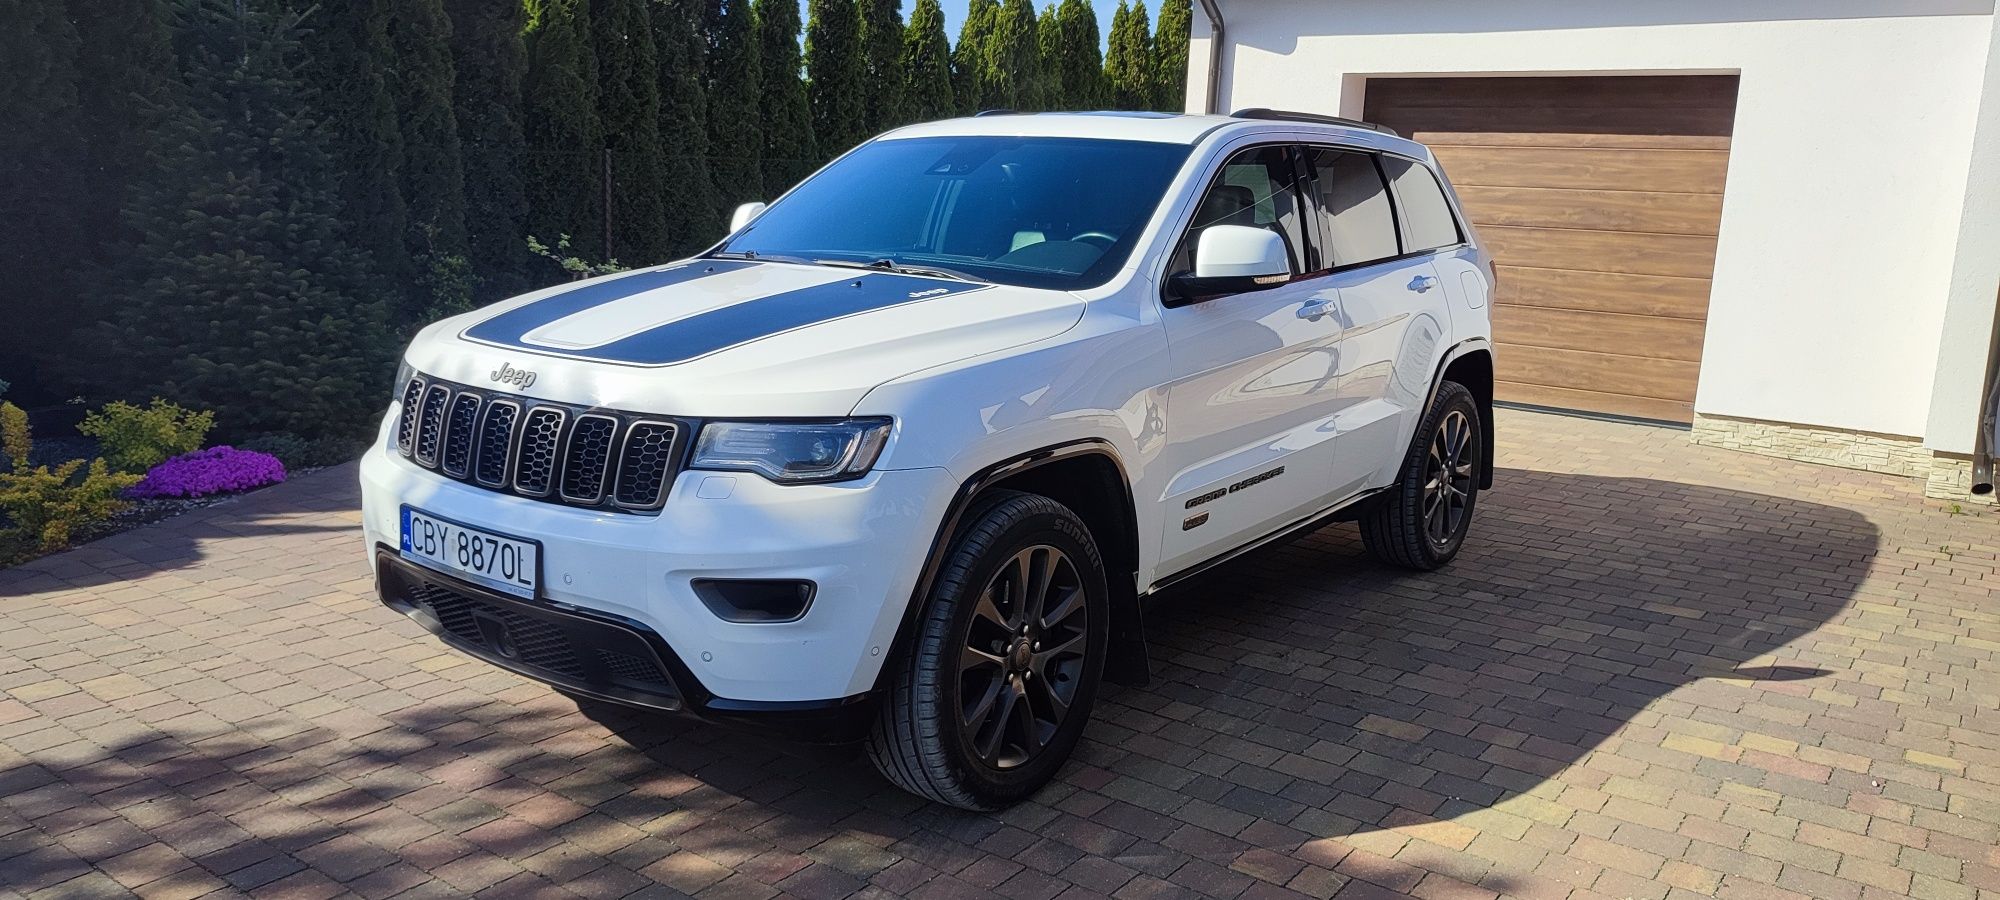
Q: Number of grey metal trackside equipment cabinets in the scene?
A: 0